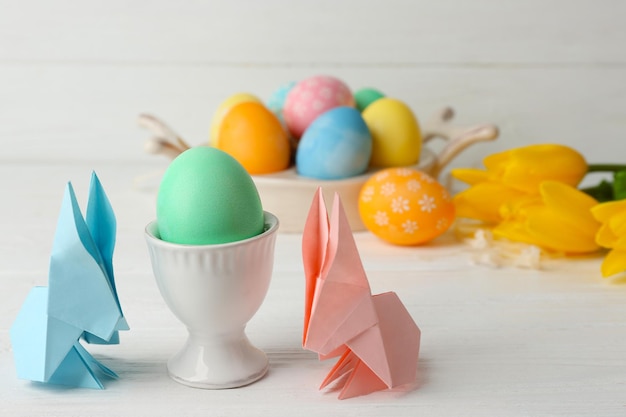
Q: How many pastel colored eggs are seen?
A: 9